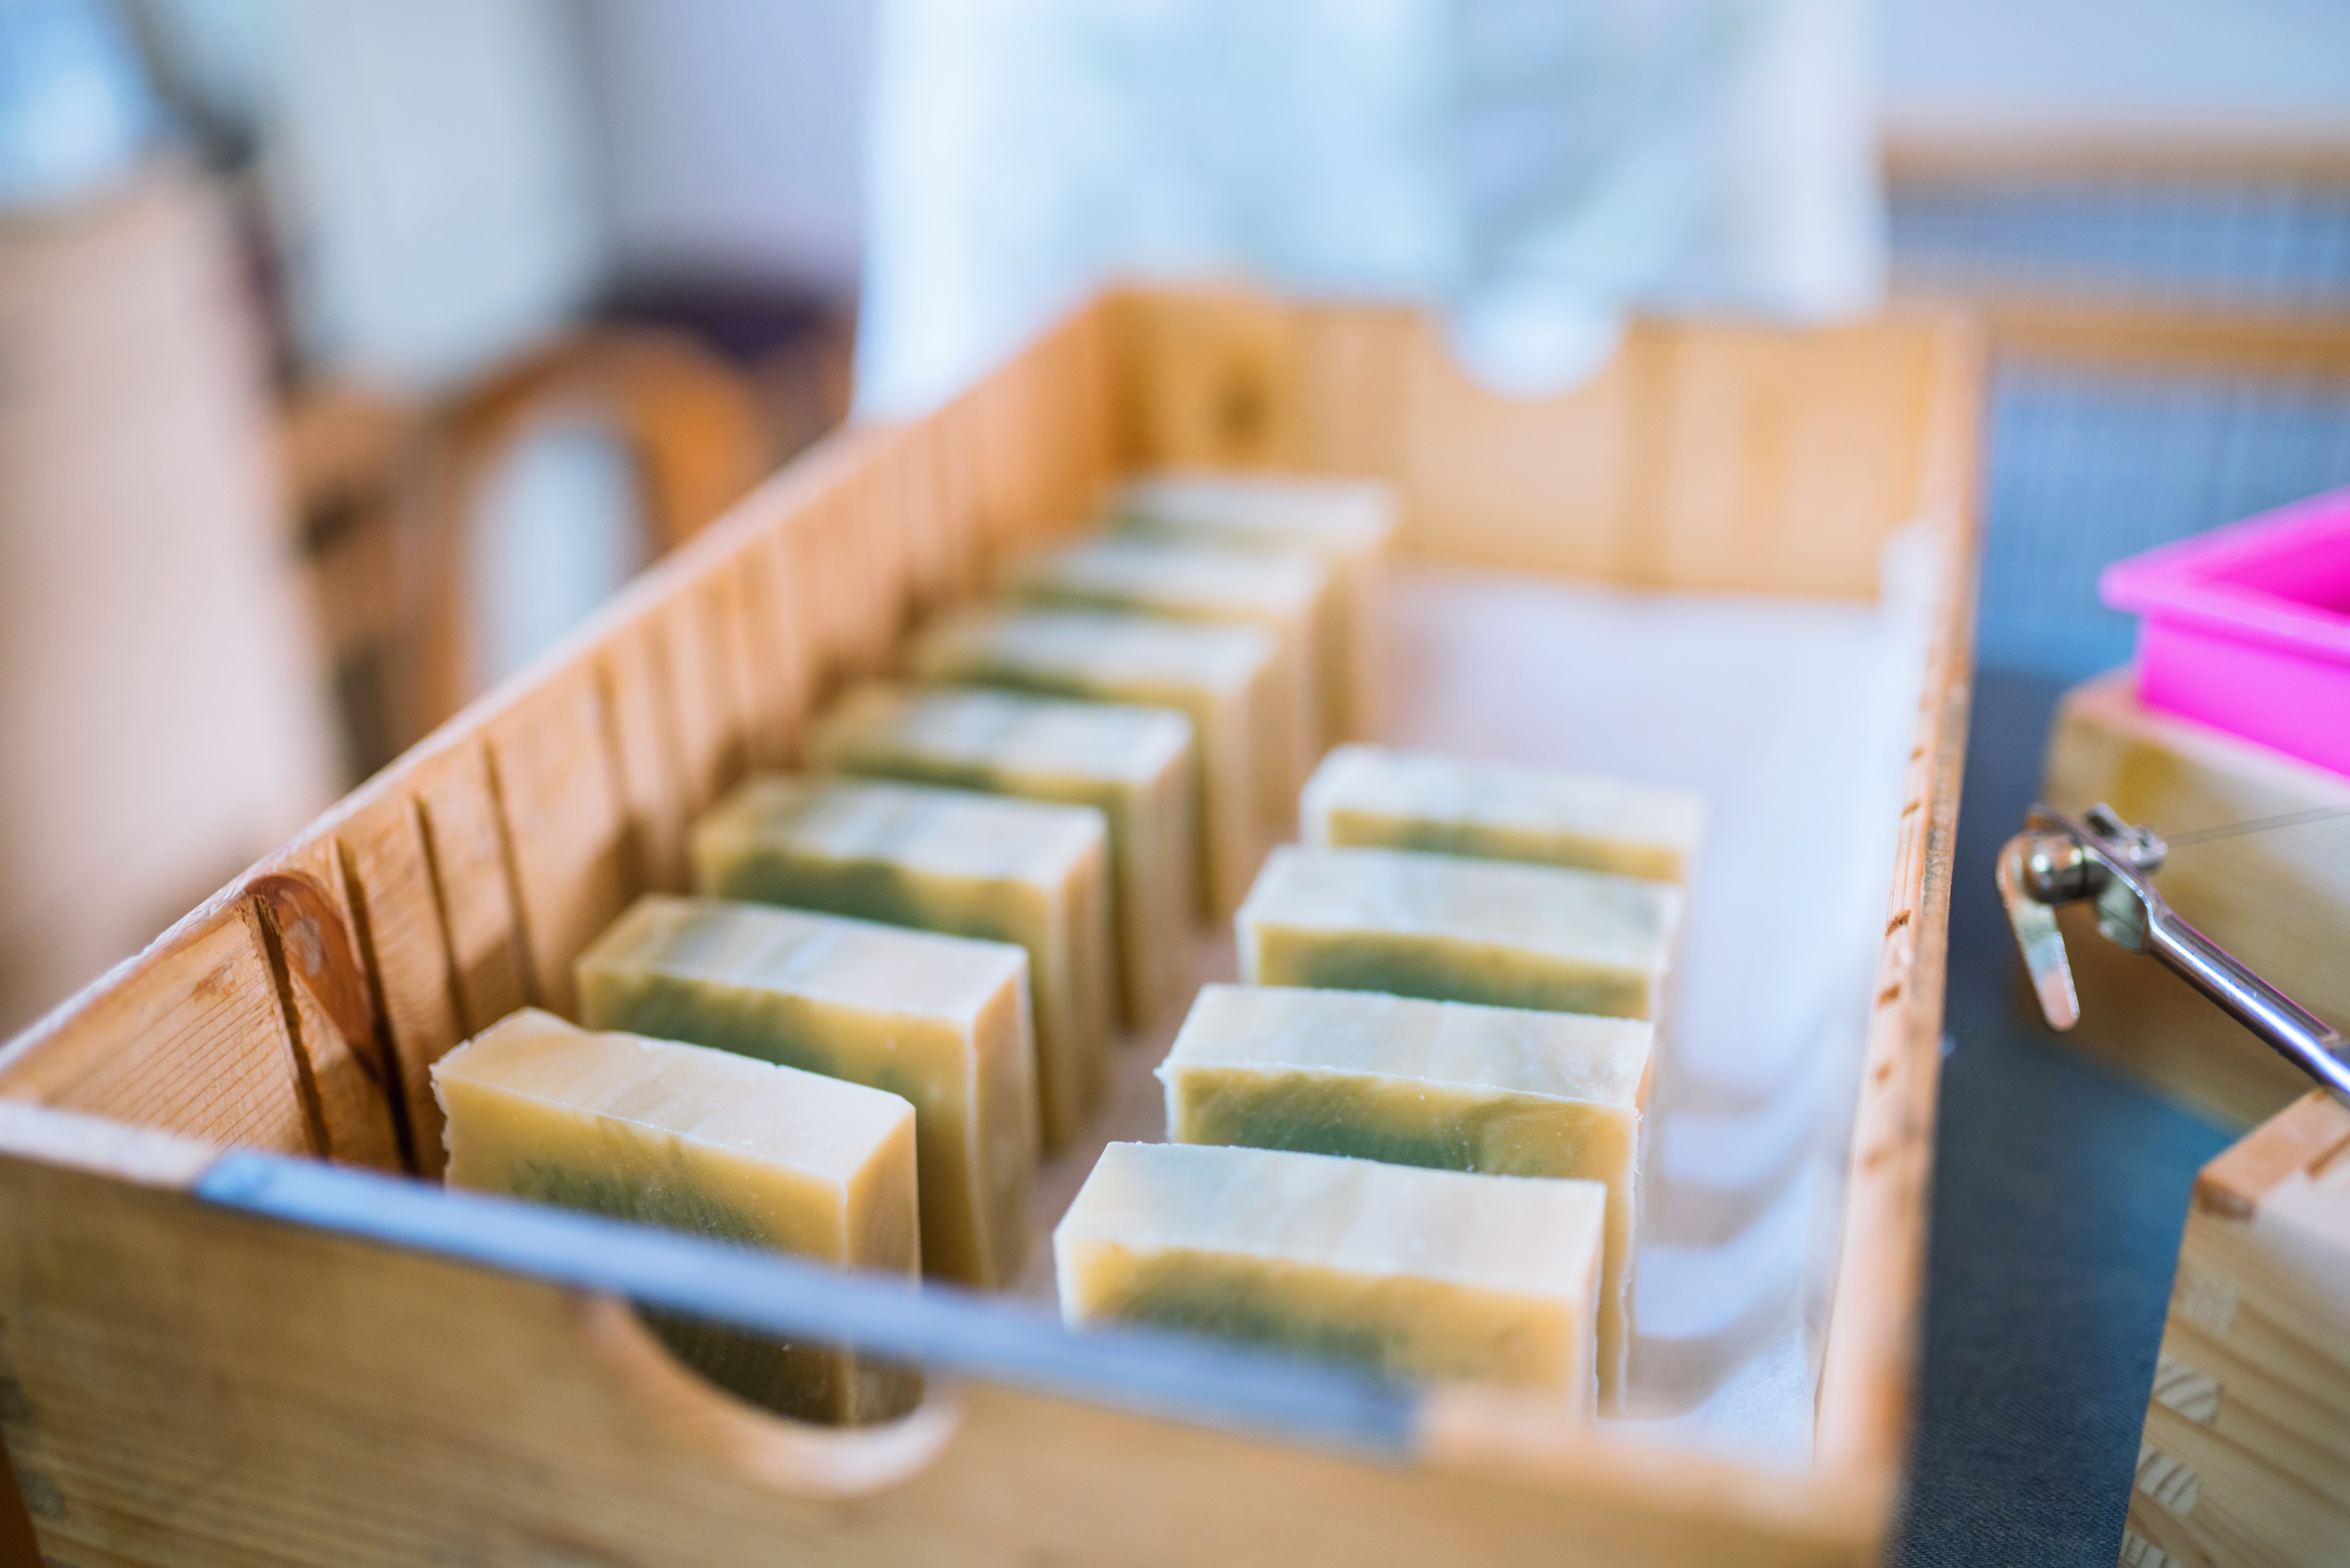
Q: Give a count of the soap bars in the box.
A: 11